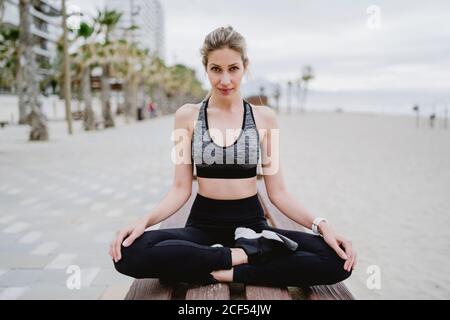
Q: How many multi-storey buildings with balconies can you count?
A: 2